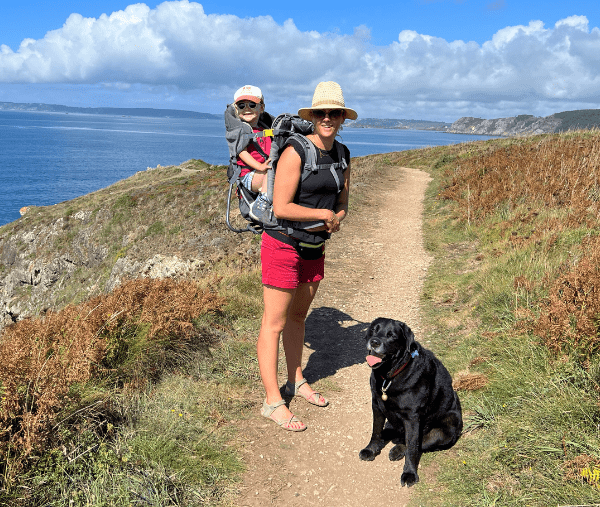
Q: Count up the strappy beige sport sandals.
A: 2